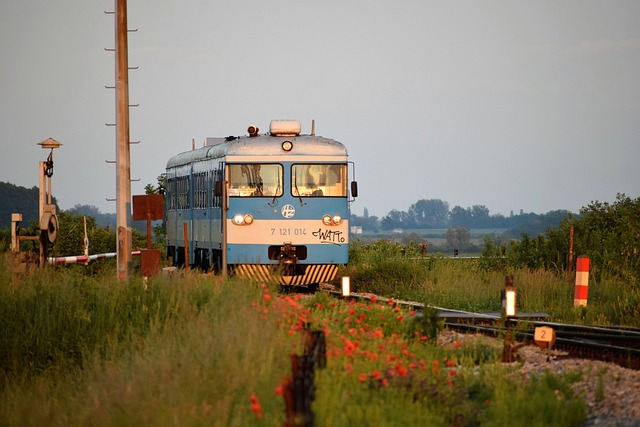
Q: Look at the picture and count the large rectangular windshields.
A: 2